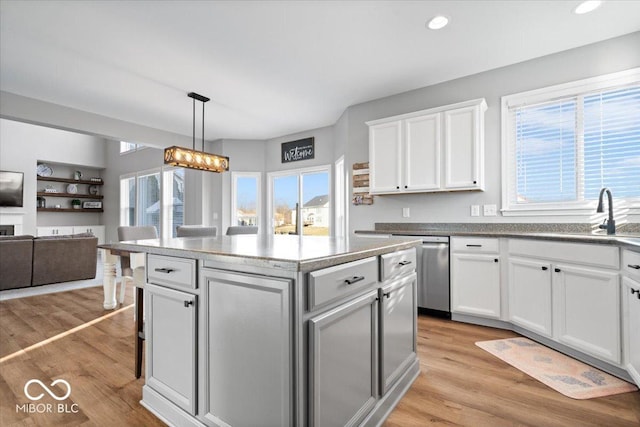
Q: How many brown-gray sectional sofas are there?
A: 1